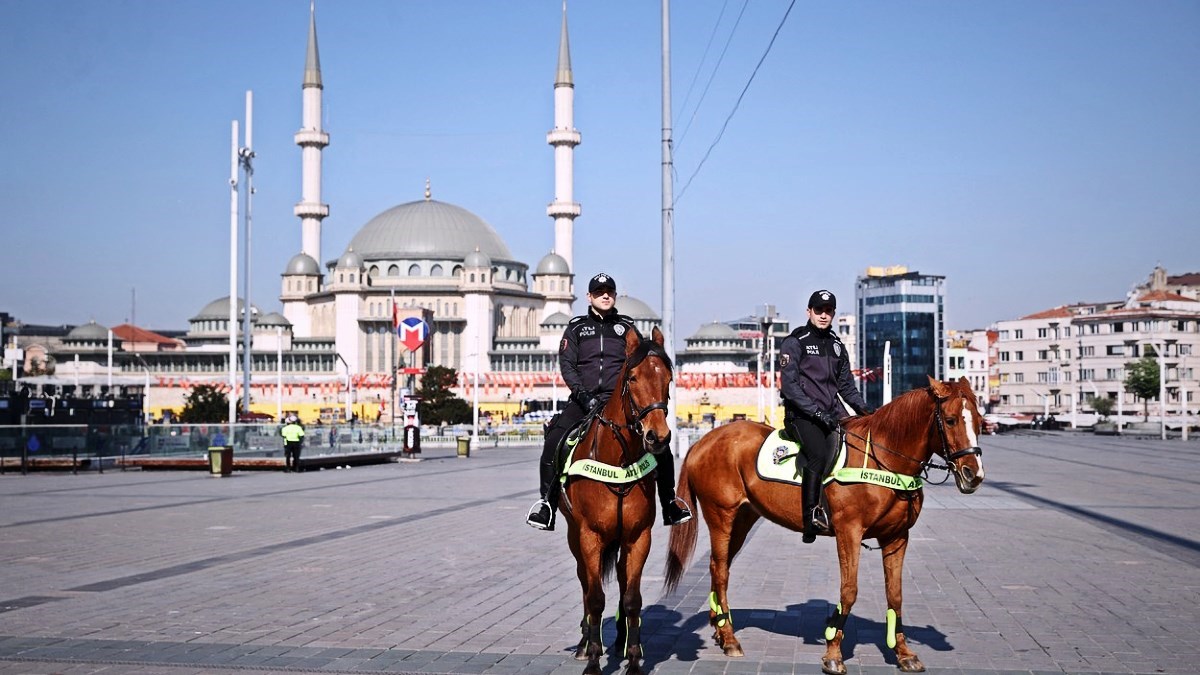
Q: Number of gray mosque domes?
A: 11